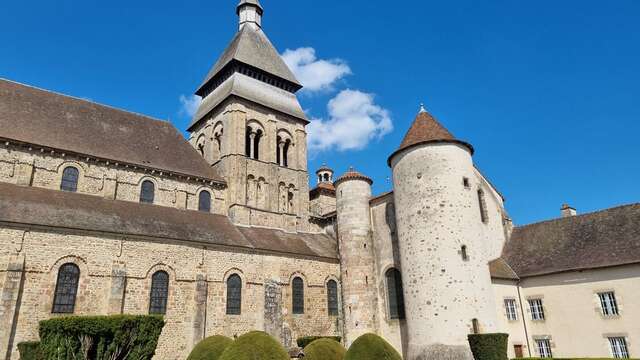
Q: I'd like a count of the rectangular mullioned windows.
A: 5